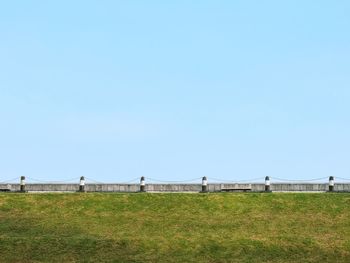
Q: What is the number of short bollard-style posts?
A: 6